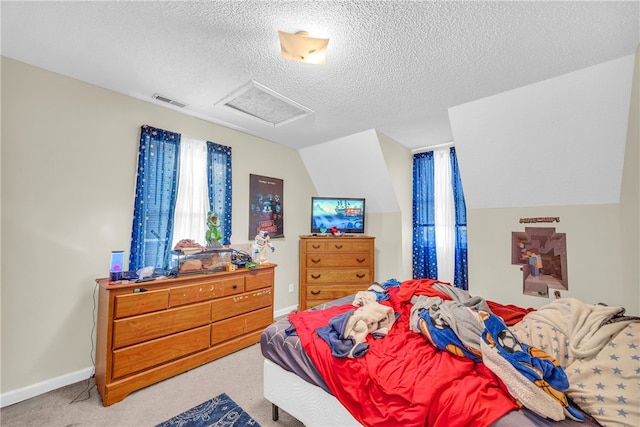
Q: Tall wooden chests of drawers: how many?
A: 1